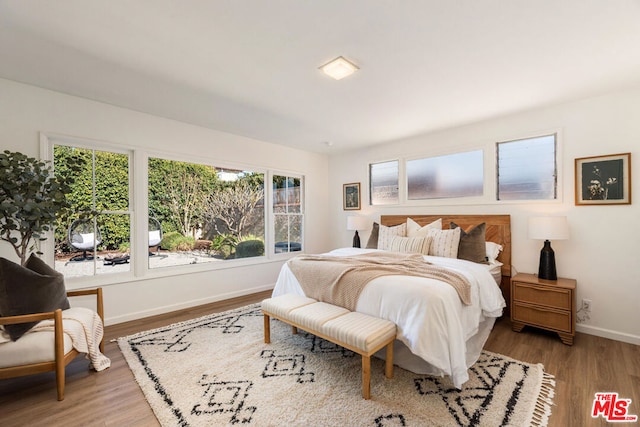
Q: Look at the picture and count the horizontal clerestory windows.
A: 3